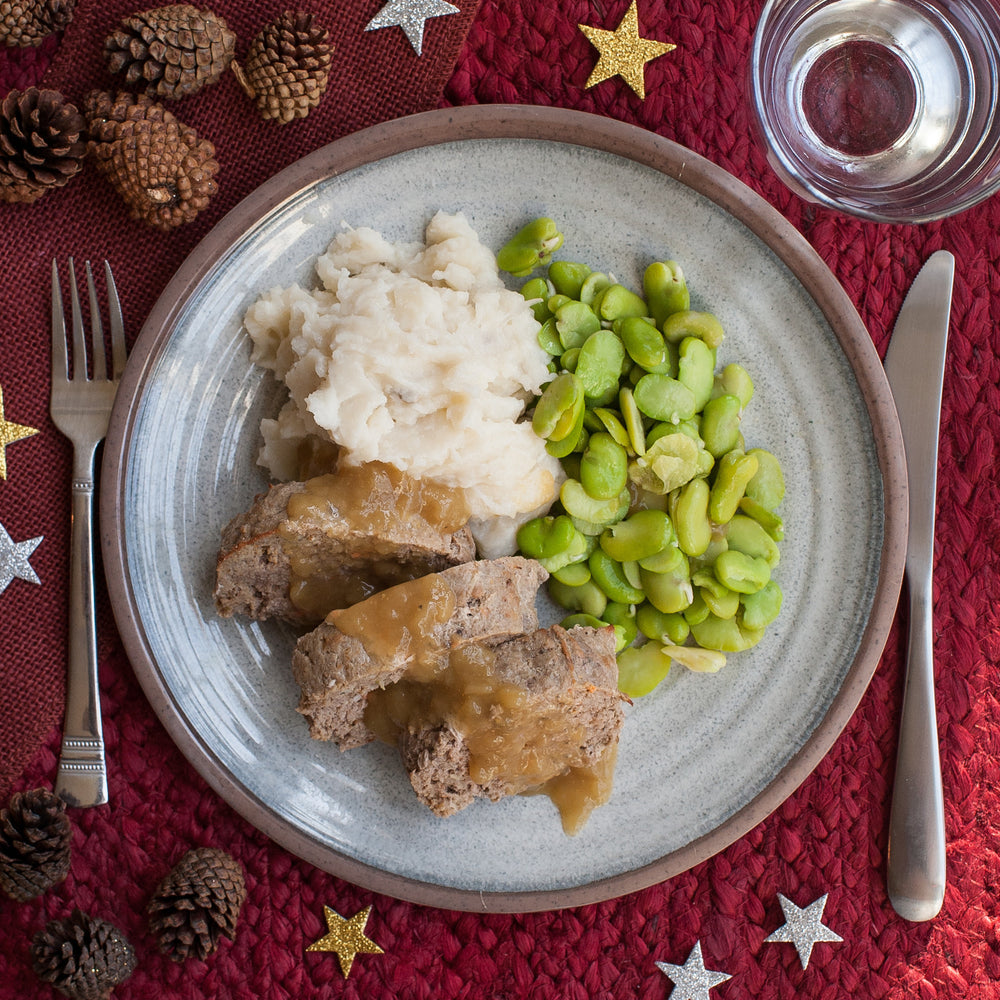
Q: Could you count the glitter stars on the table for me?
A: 7